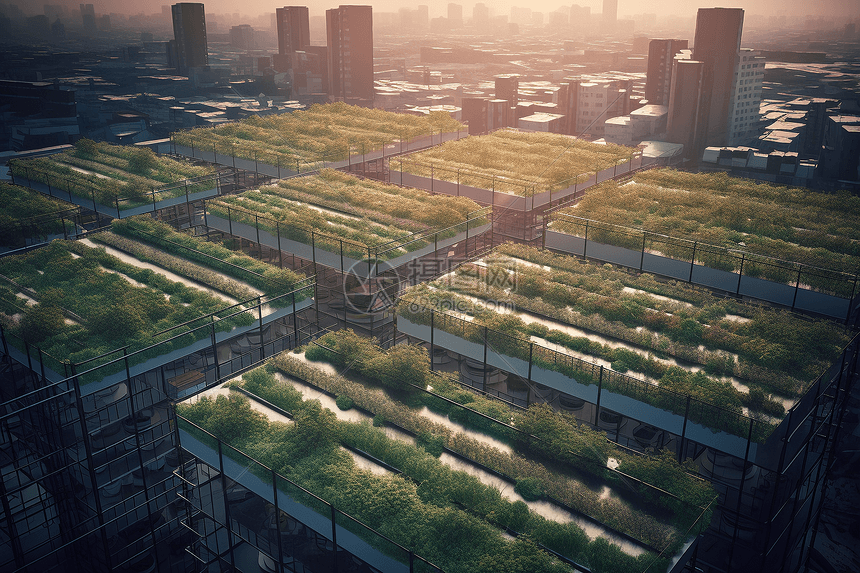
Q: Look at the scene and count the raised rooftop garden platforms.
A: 9